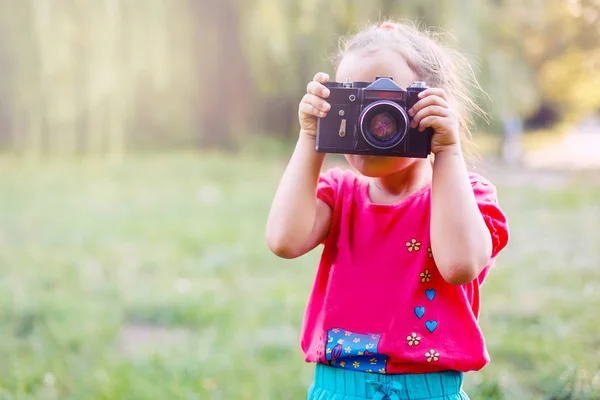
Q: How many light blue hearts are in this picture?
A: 3